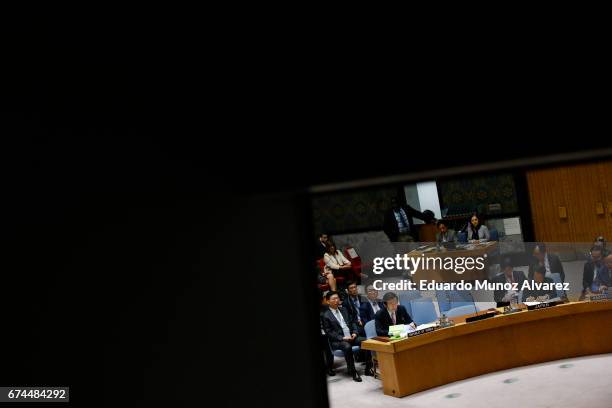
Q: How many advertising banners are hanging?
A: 0